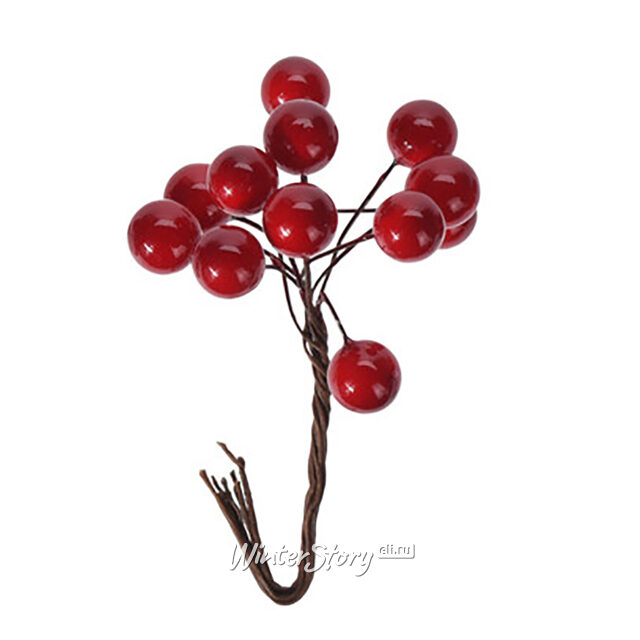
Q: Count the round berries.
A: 12